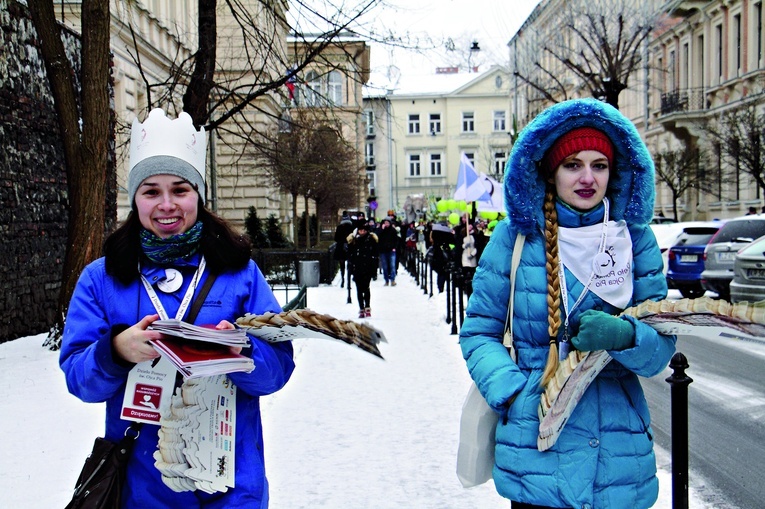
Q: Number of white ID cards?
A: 1